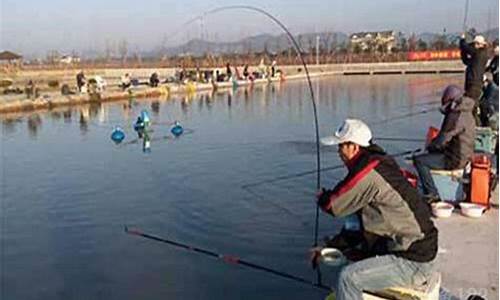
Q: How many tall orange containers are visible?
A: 1